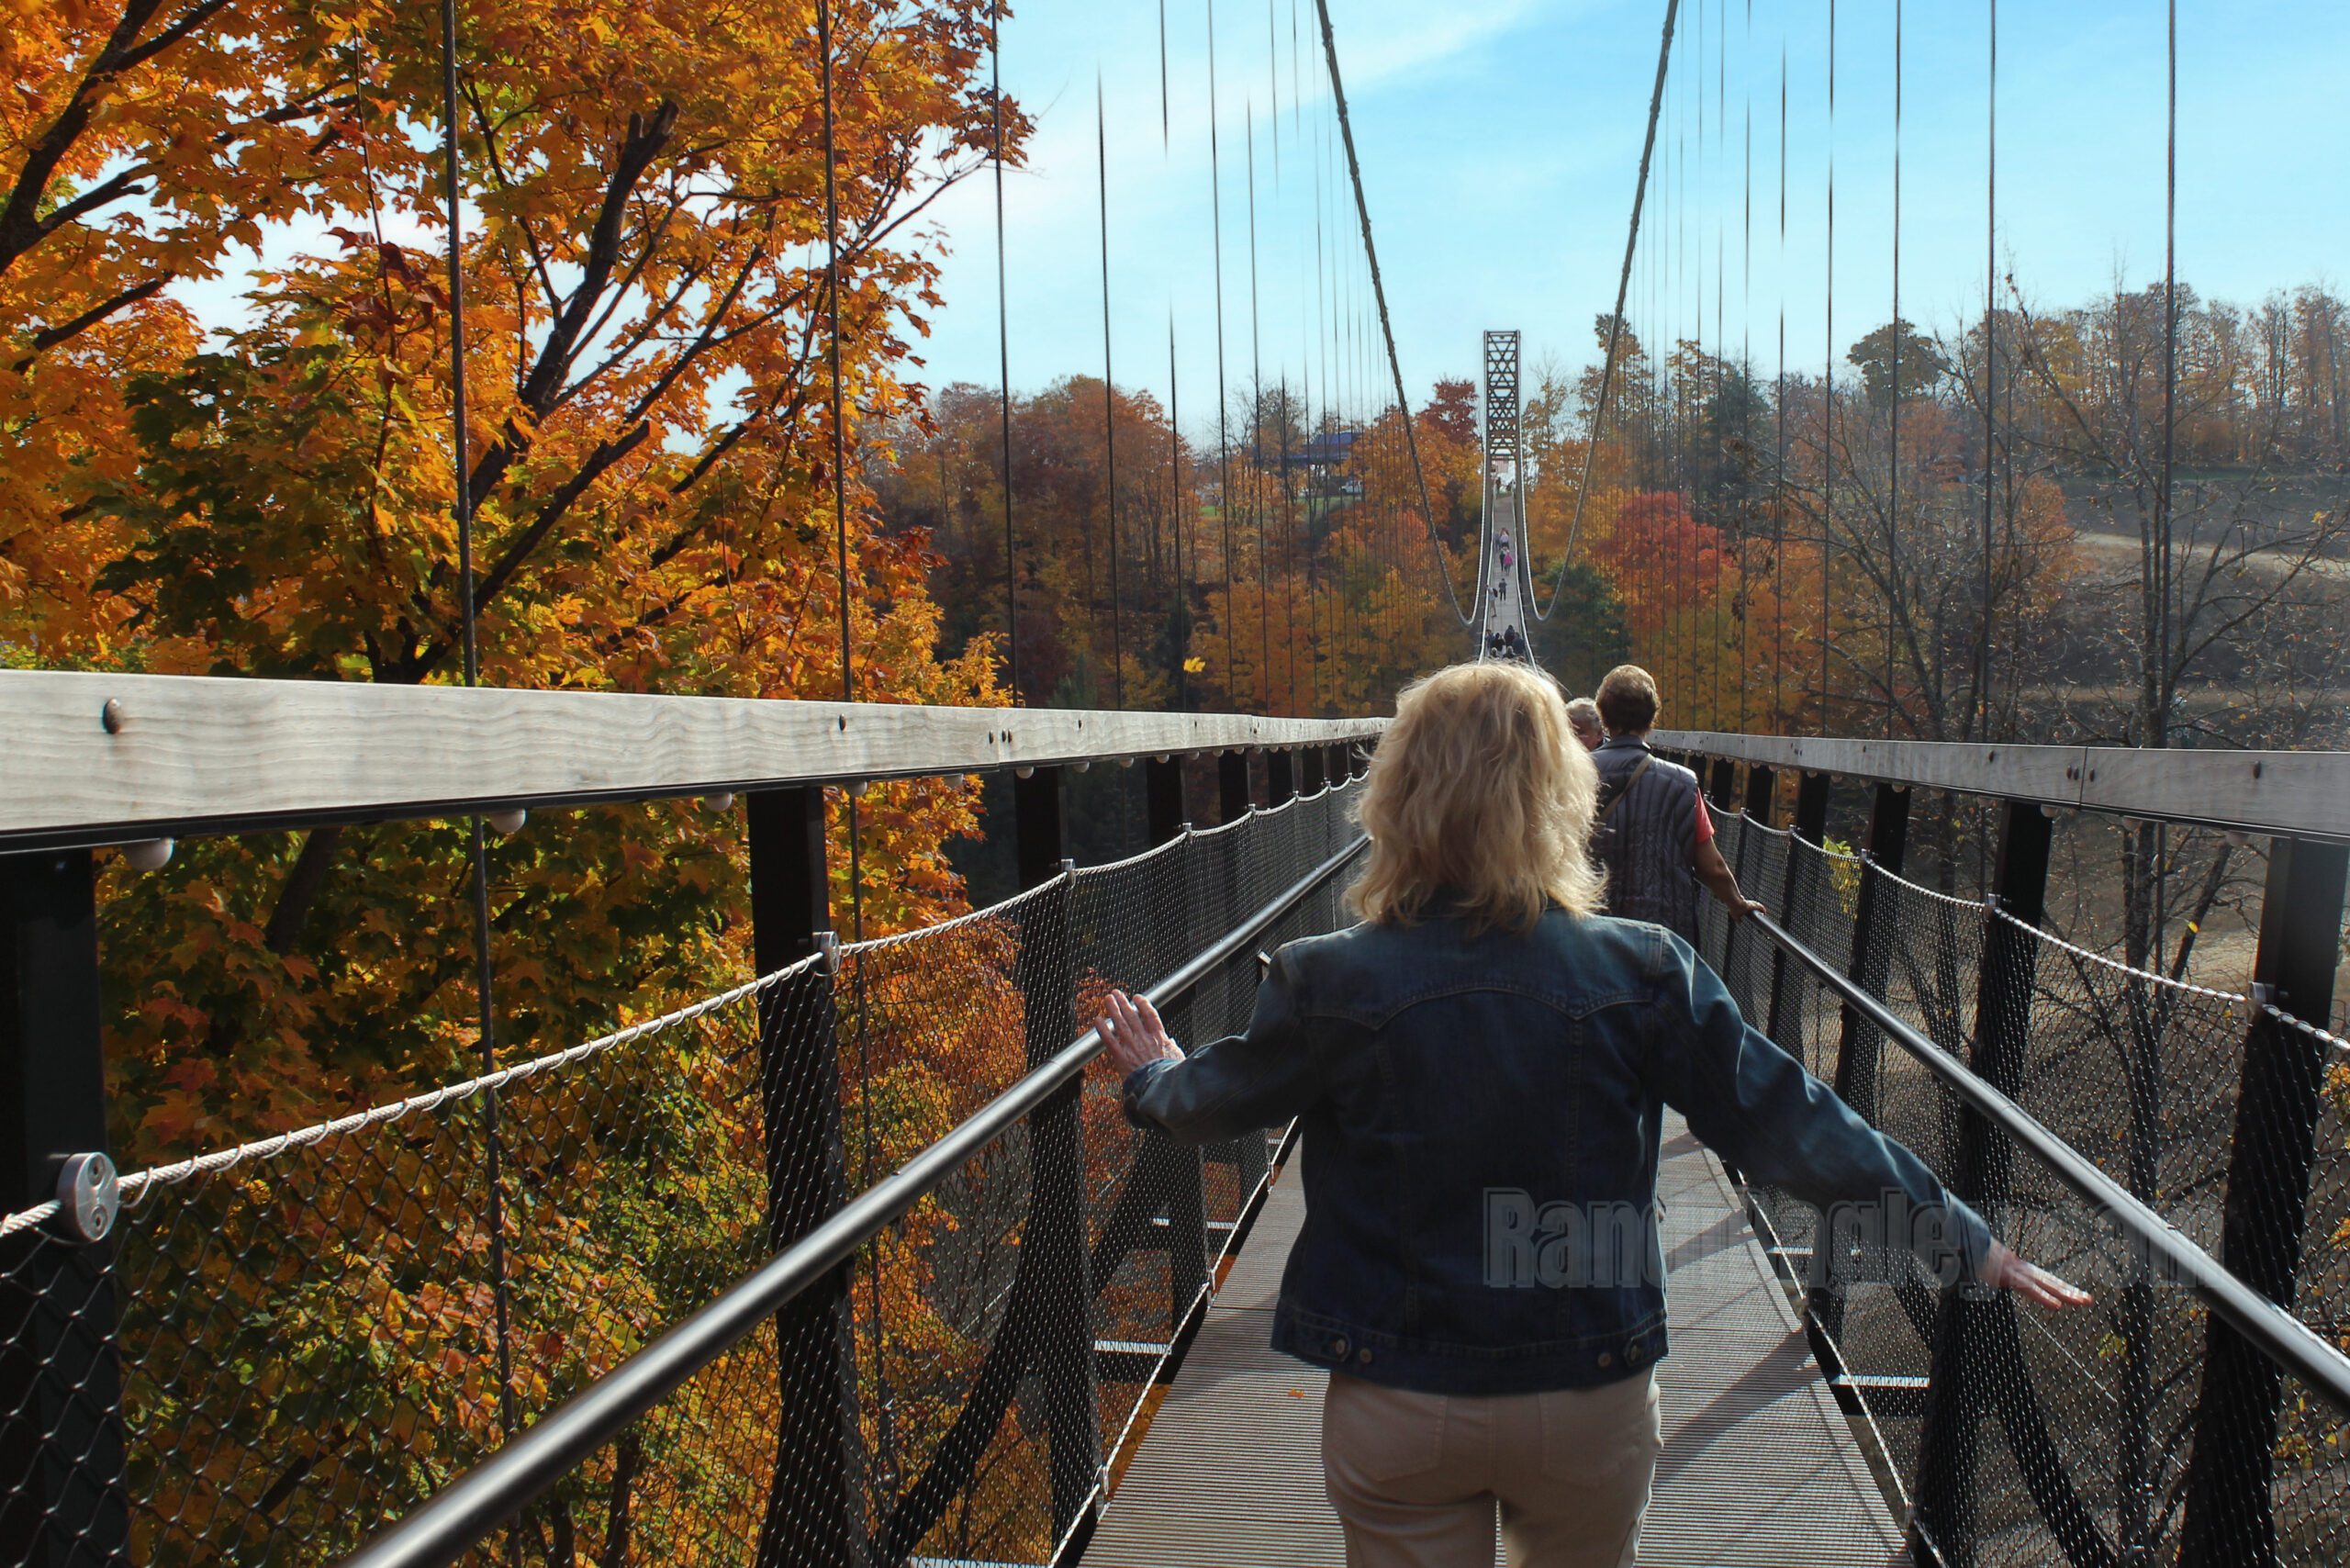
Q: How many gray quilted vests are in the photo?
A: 1